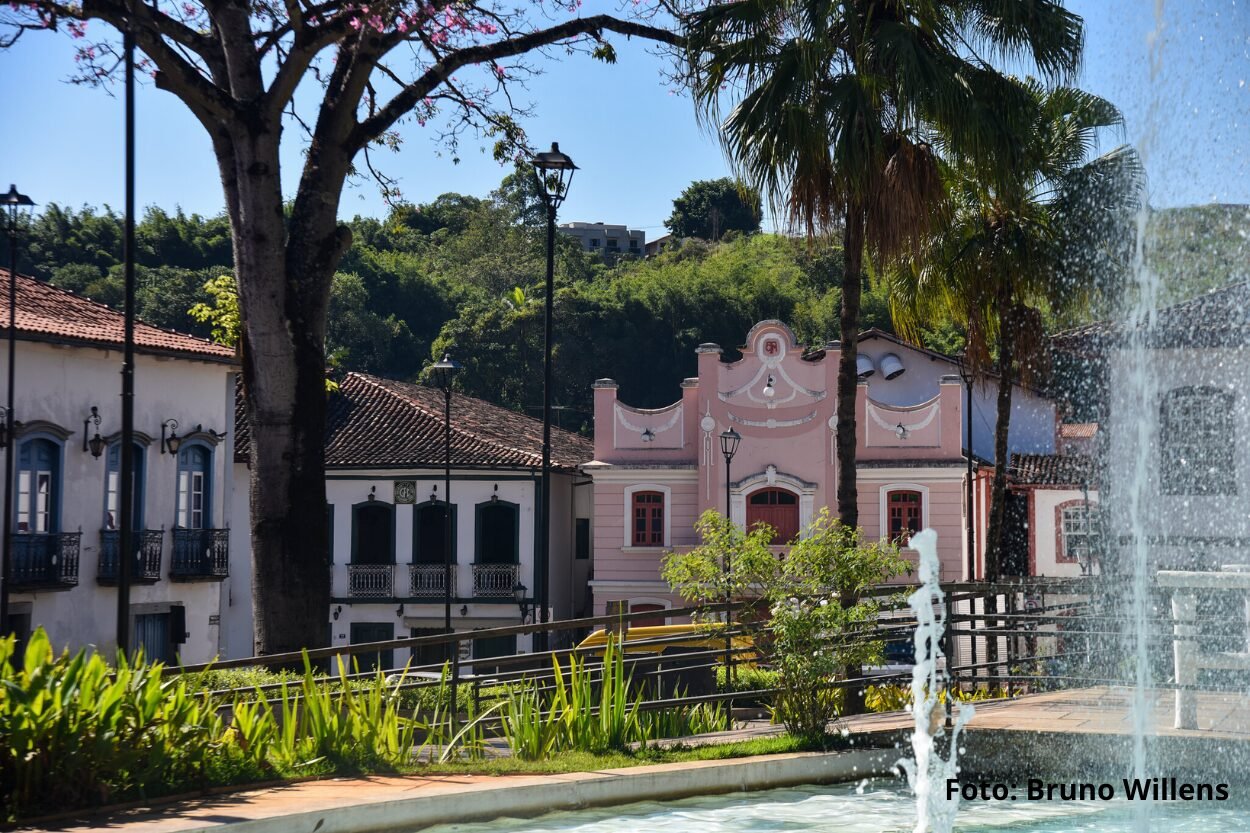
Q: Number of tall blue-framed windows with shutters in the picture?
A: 3